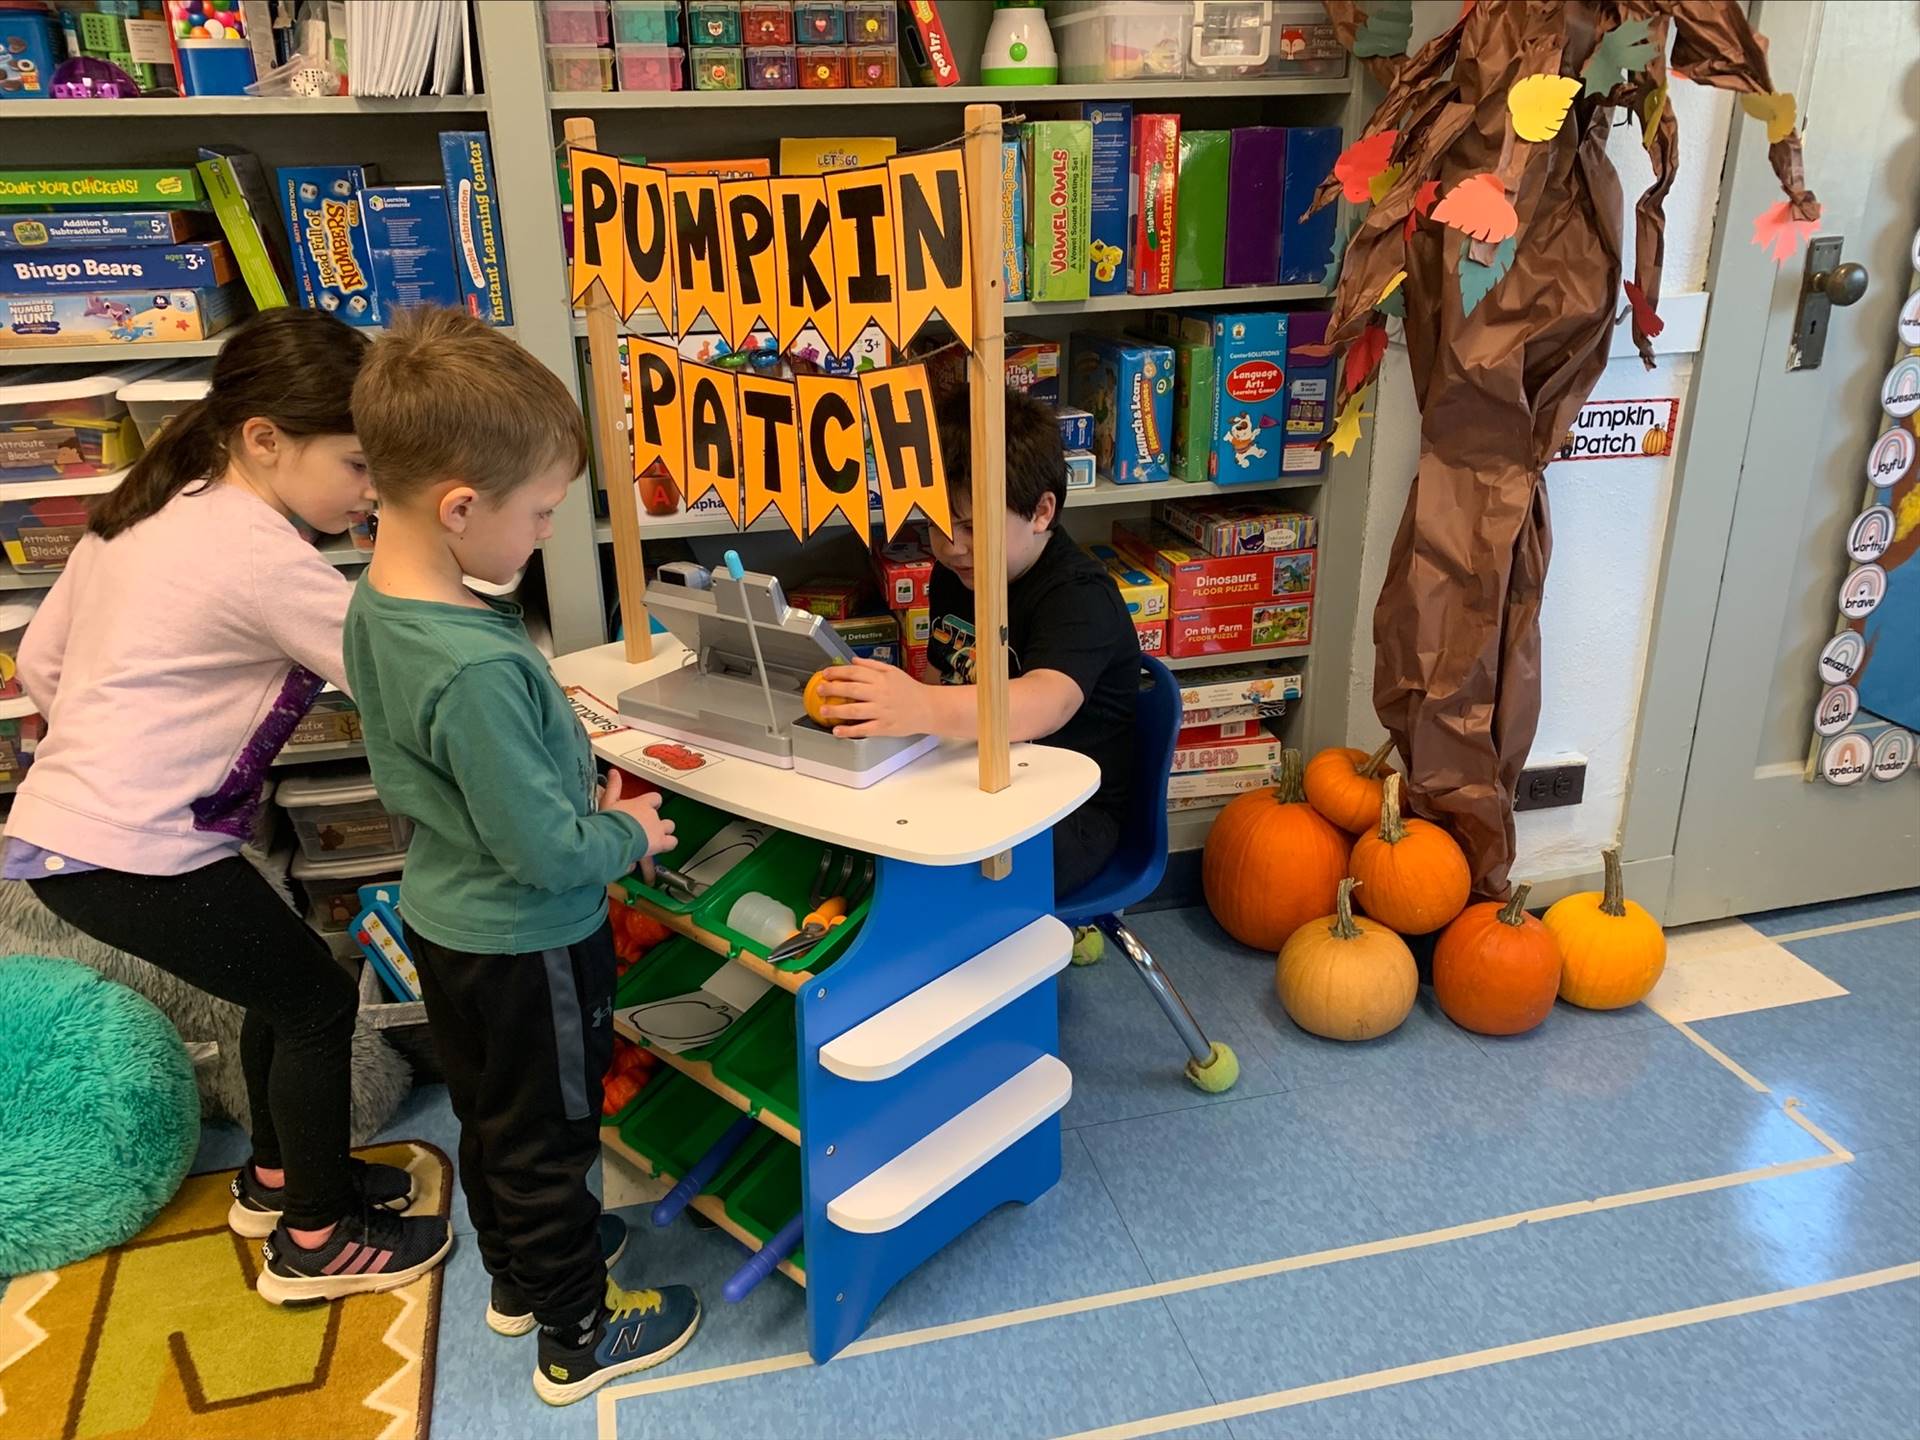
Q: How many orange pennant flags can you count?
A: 12